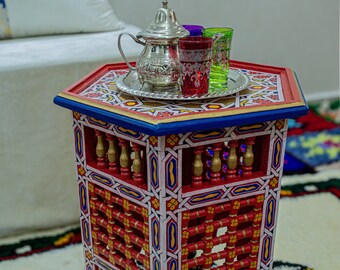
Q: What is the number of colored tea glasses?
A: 3